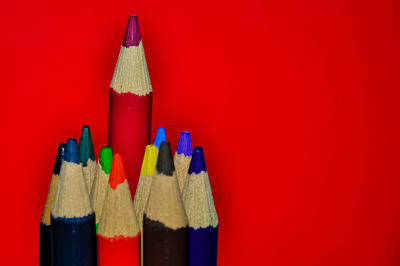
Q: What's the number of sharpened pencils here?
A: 11